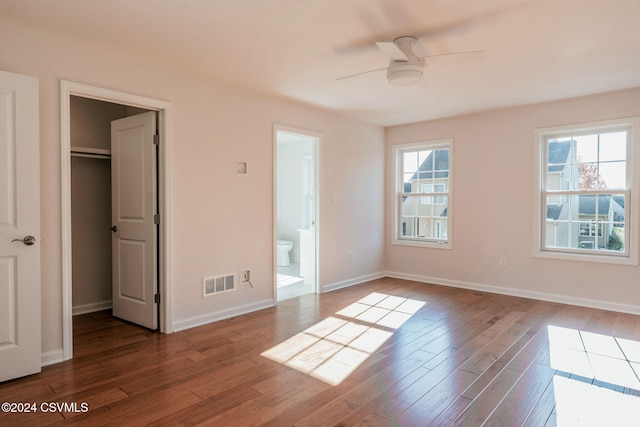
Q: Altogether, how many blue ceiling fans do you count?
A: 0